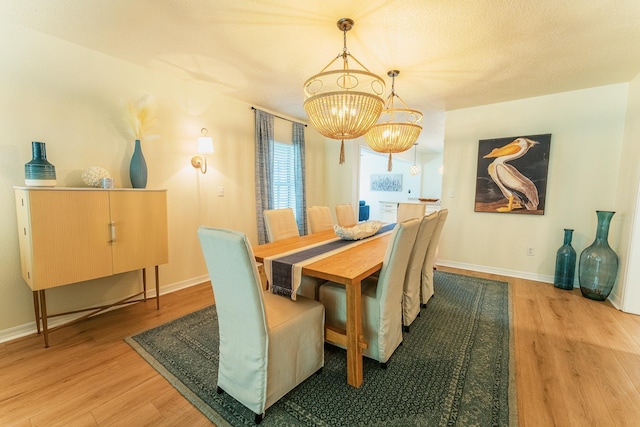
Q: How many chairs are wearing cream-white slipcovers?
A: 8